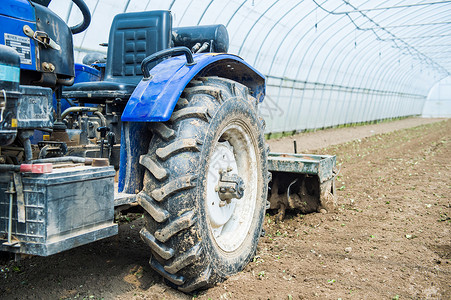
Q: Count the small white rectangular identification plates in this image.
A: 1